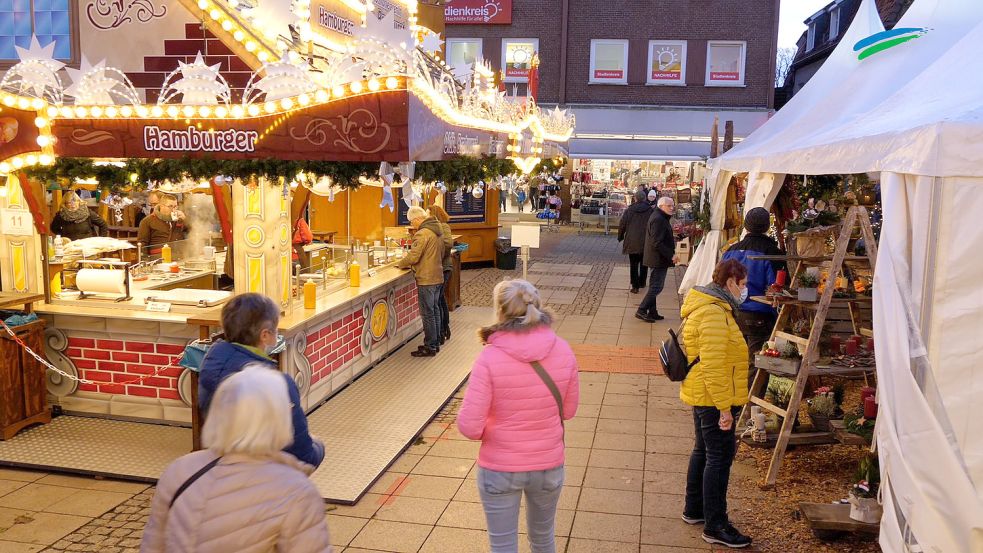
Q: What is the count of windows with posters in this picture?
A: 4